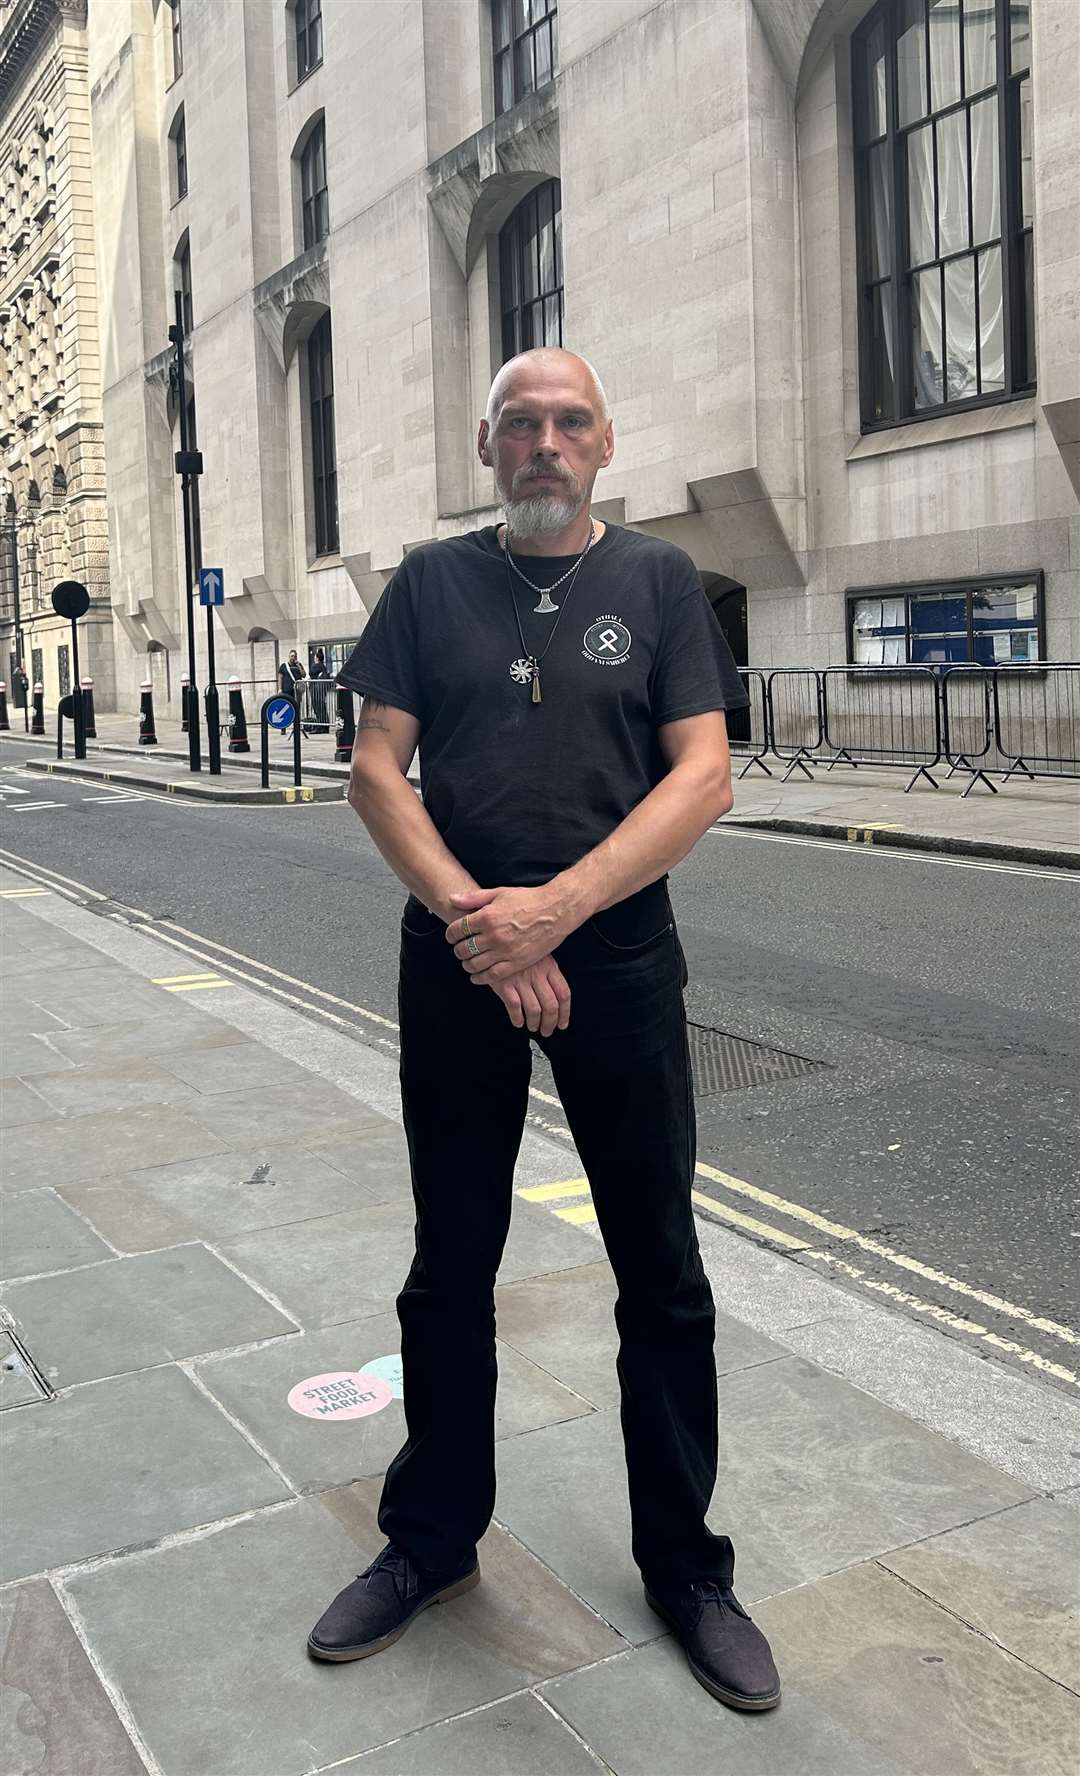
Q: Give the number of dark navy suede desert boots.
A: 2